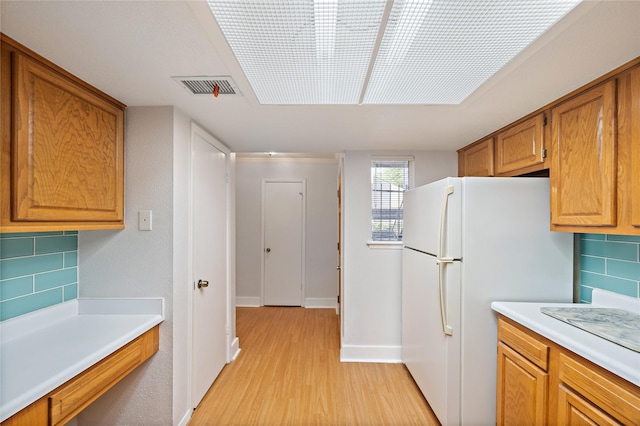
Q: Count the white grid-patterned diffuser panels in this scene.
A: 2